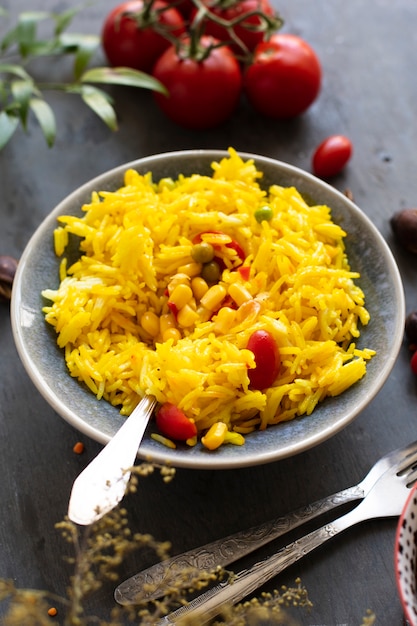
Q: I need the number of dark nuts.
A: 3